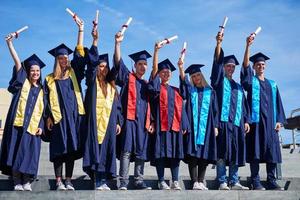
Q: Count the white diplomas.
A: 8